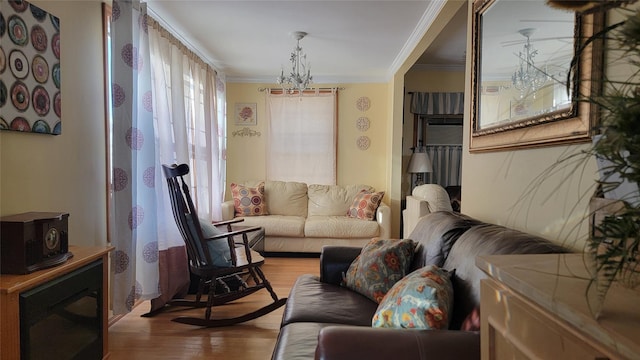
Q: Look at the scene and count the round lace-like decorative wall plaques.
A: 3